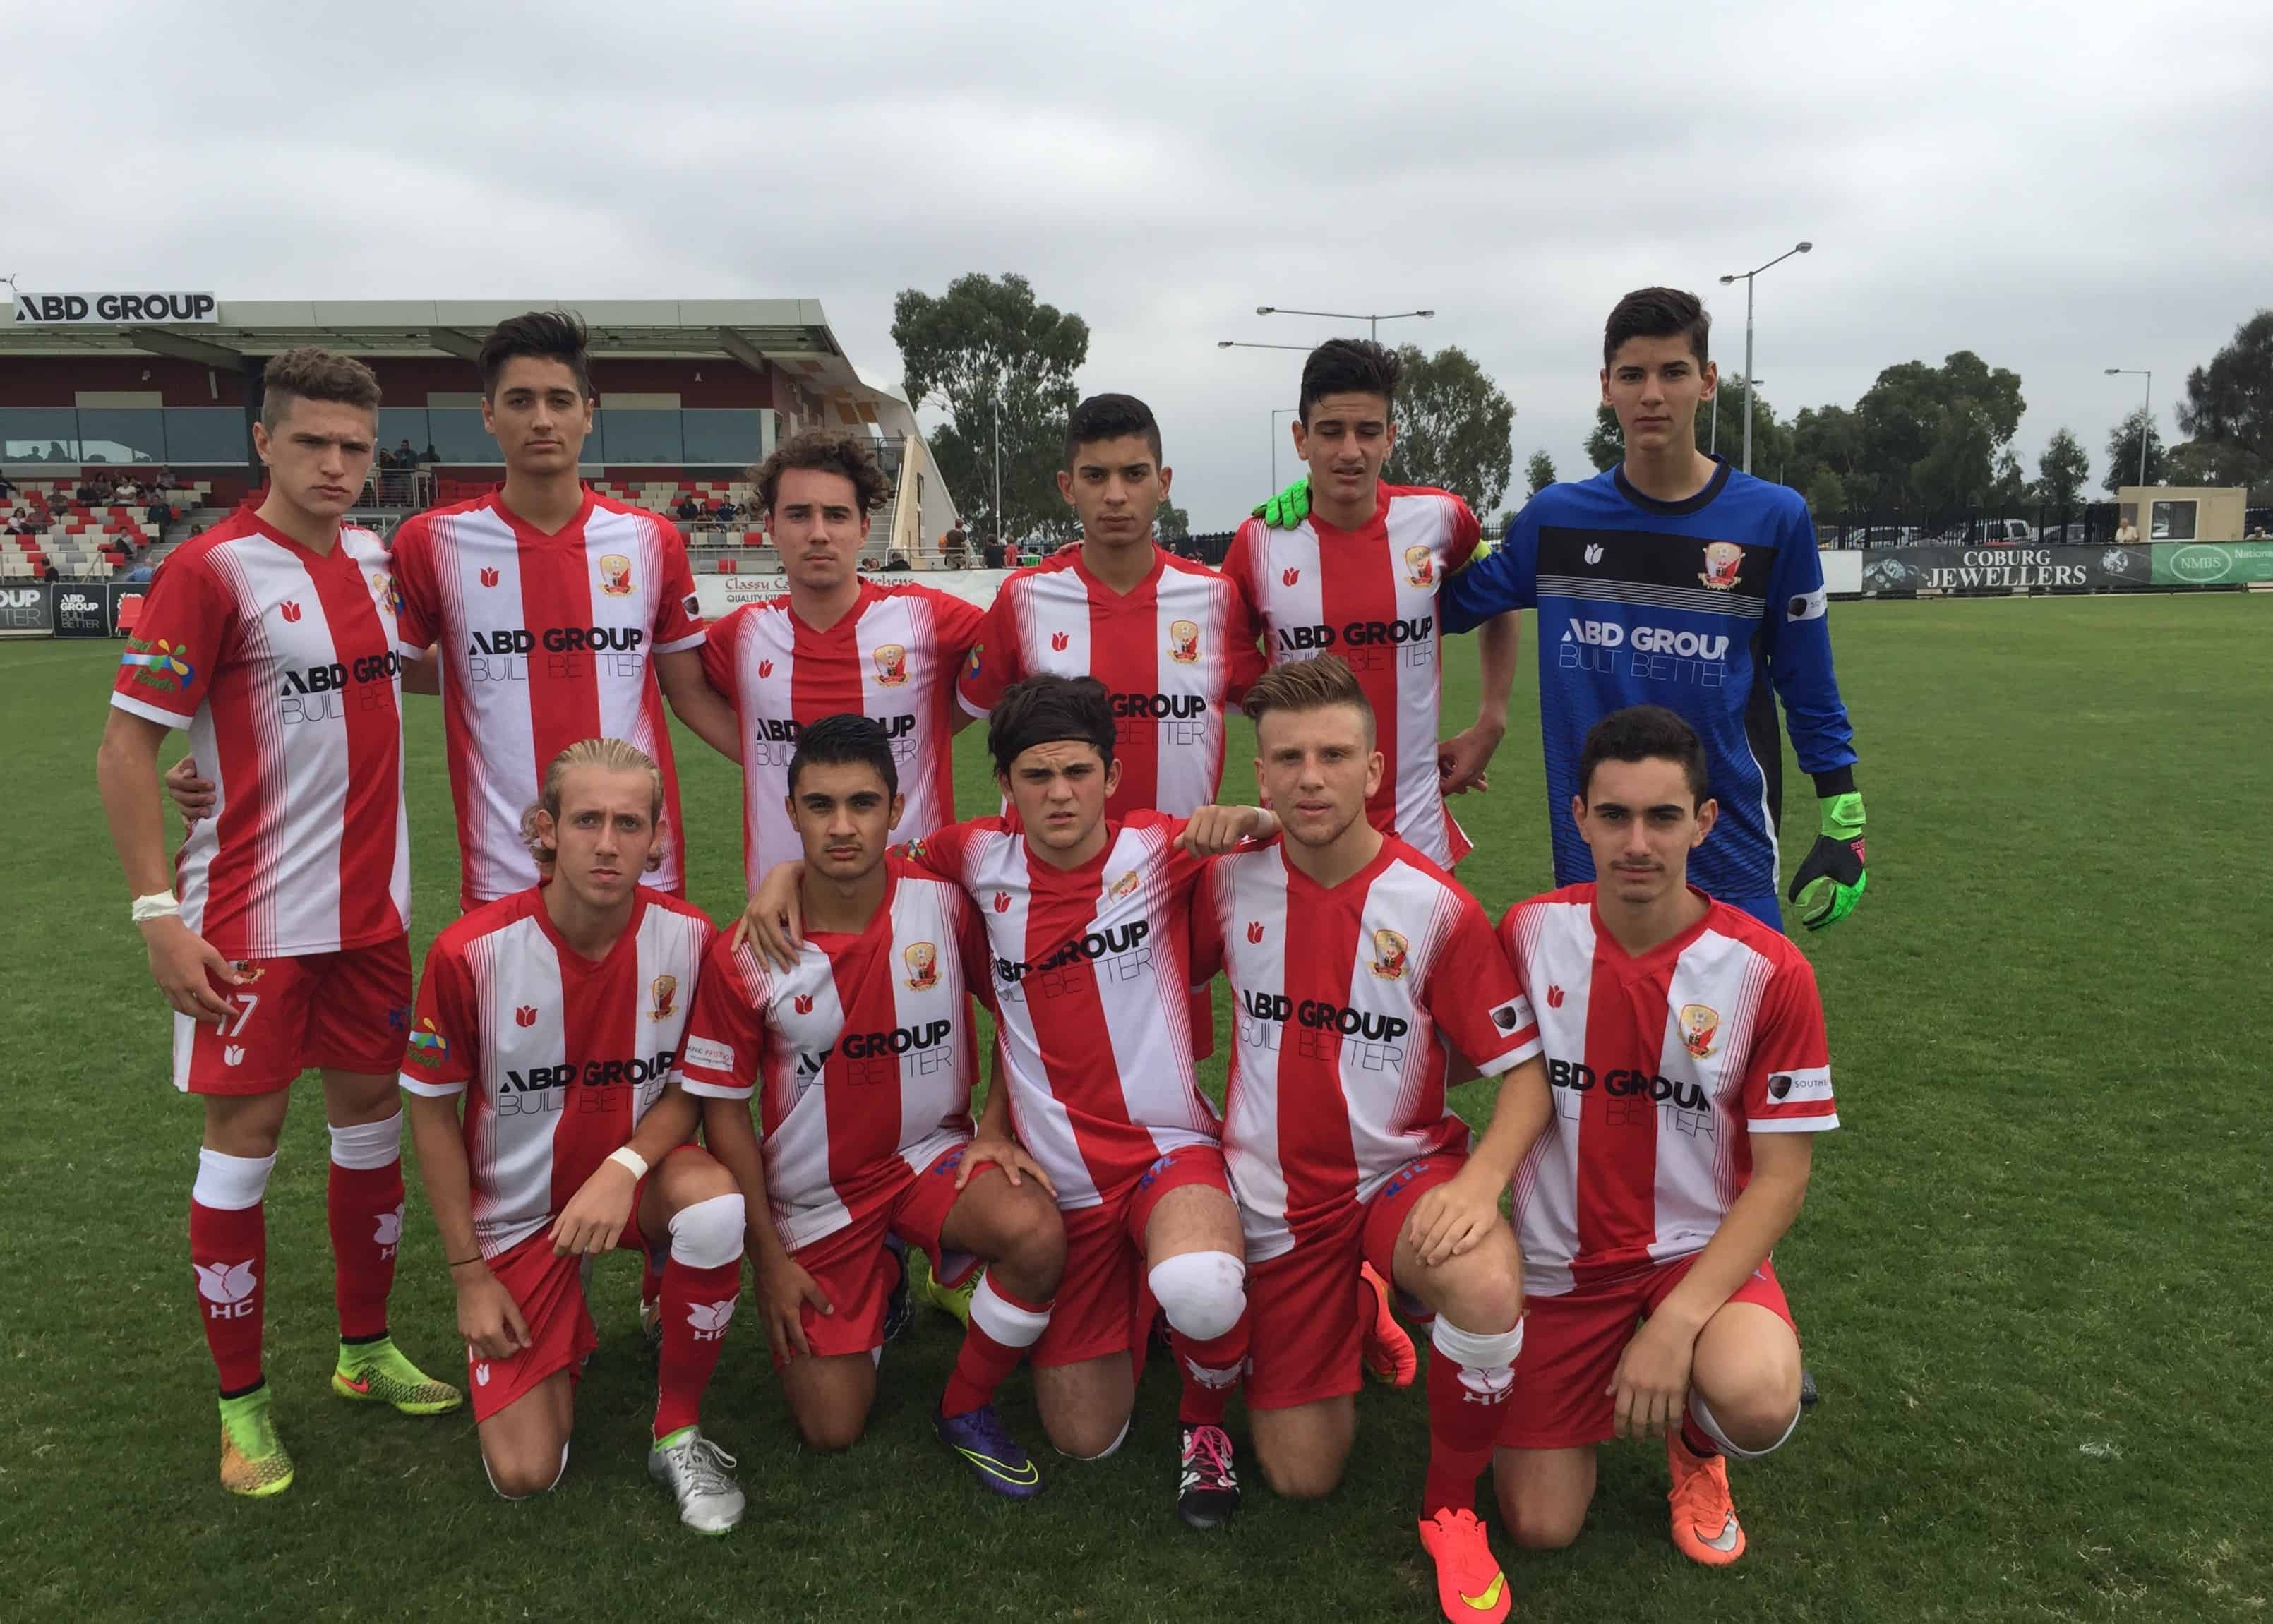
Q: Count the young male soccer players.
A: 11